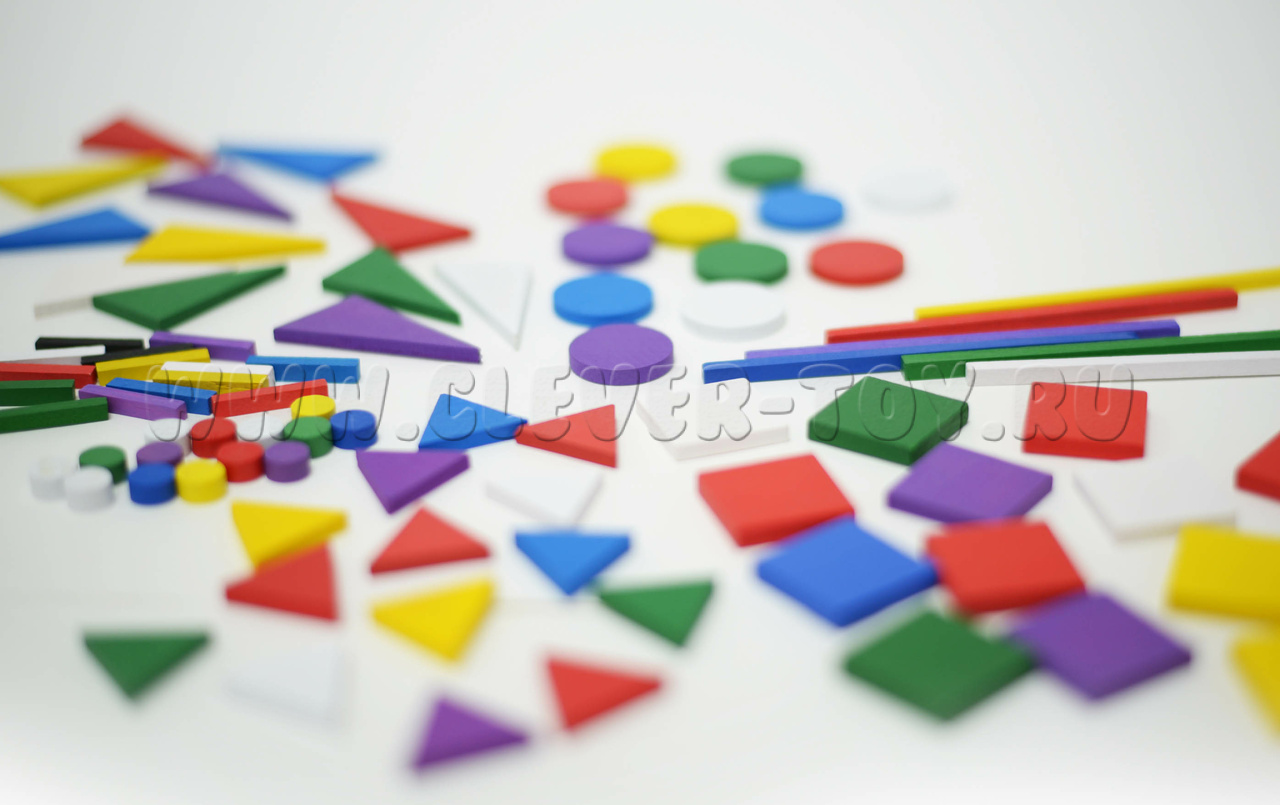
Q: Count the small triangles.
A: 14